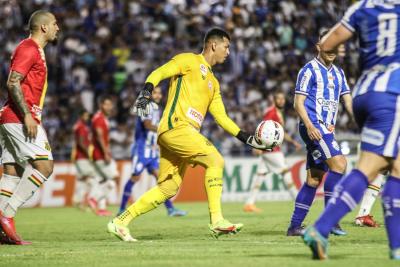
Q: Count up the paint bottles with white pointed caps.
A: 0